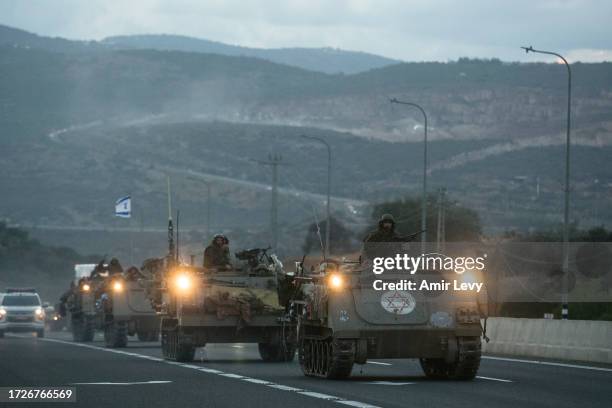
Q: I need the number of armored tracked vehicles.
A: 4